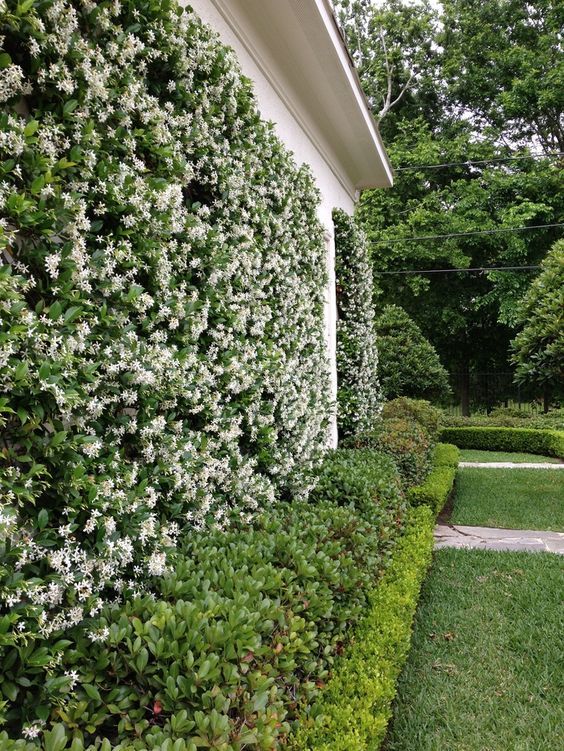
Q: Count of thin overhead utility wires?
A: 3